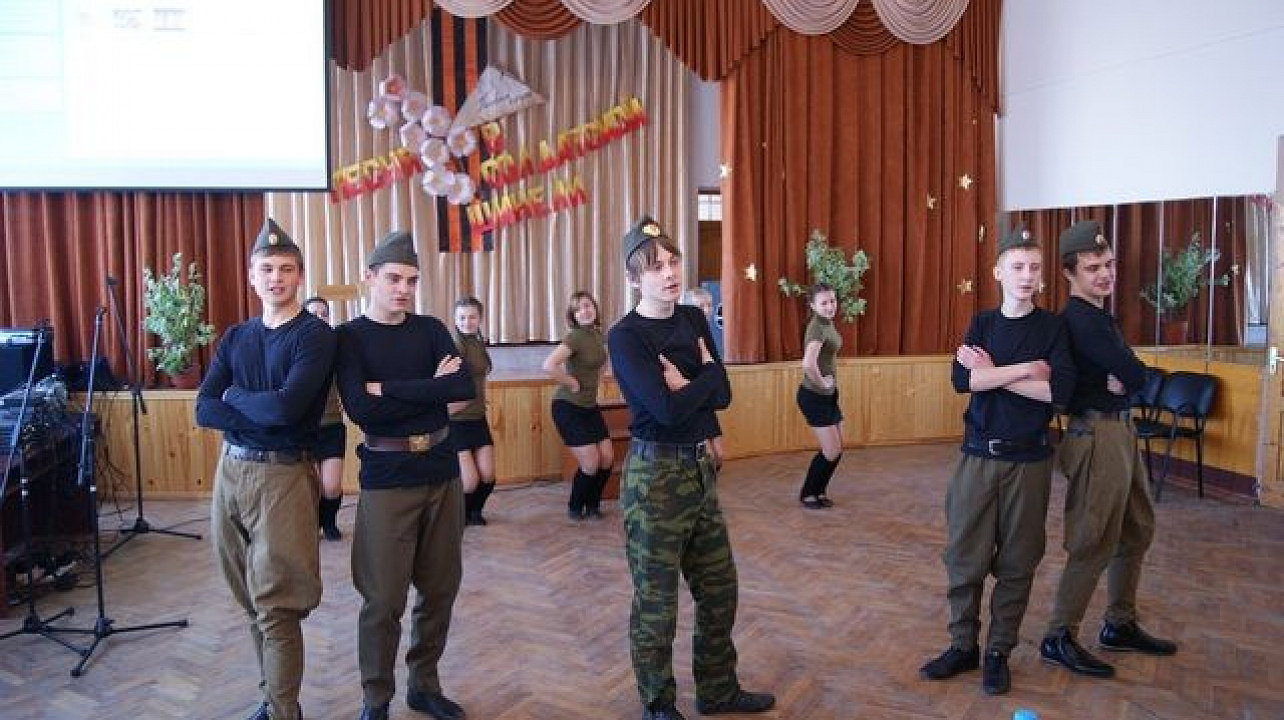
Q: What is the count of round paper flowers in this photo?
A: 9